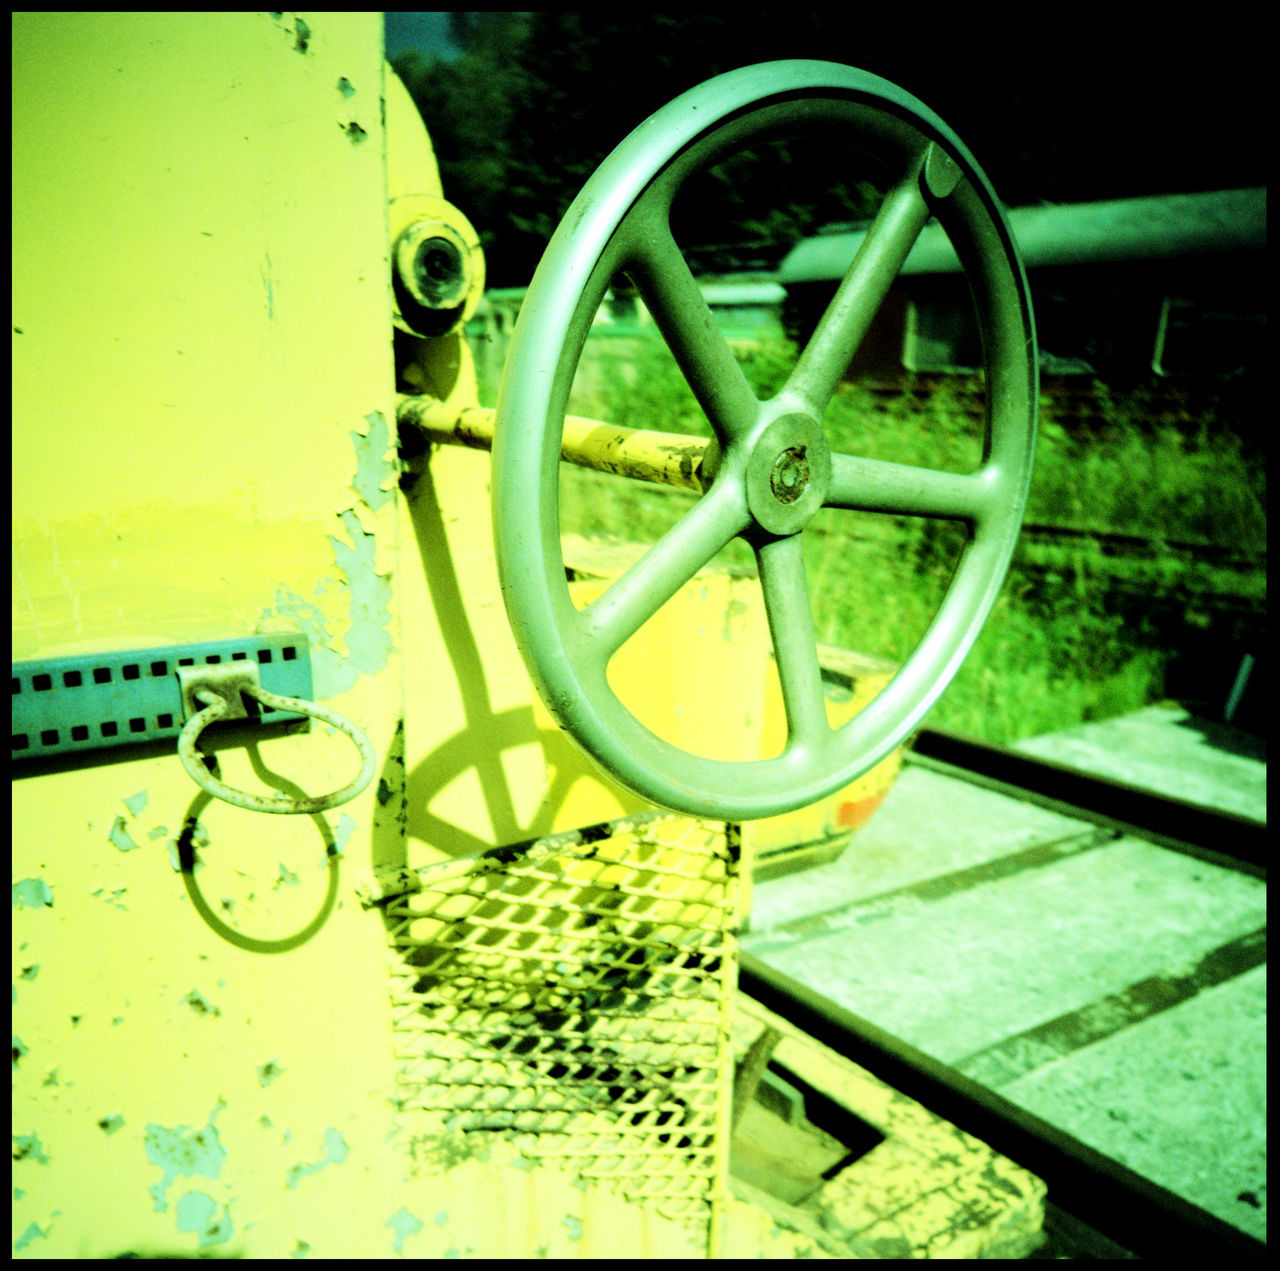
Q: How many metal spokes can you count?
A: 5